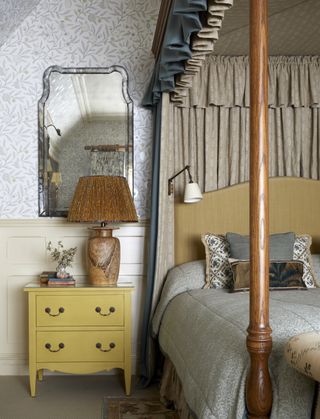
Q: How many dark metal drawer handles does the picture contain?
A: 4